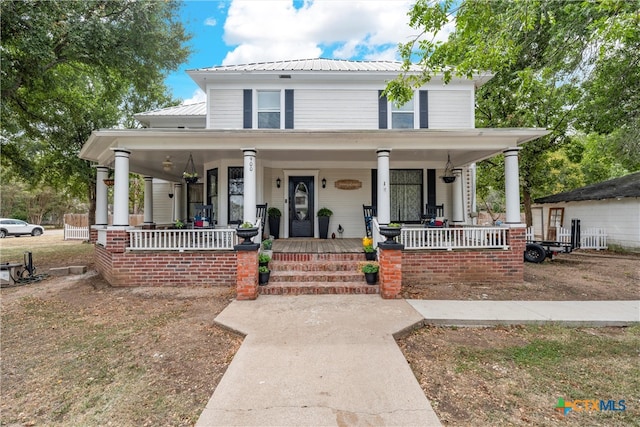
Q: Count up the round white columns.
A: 8